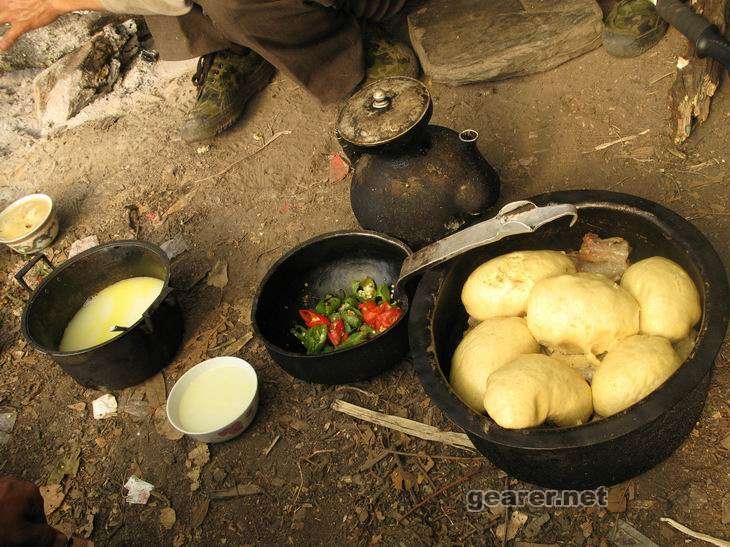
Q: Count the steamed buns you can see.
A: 6